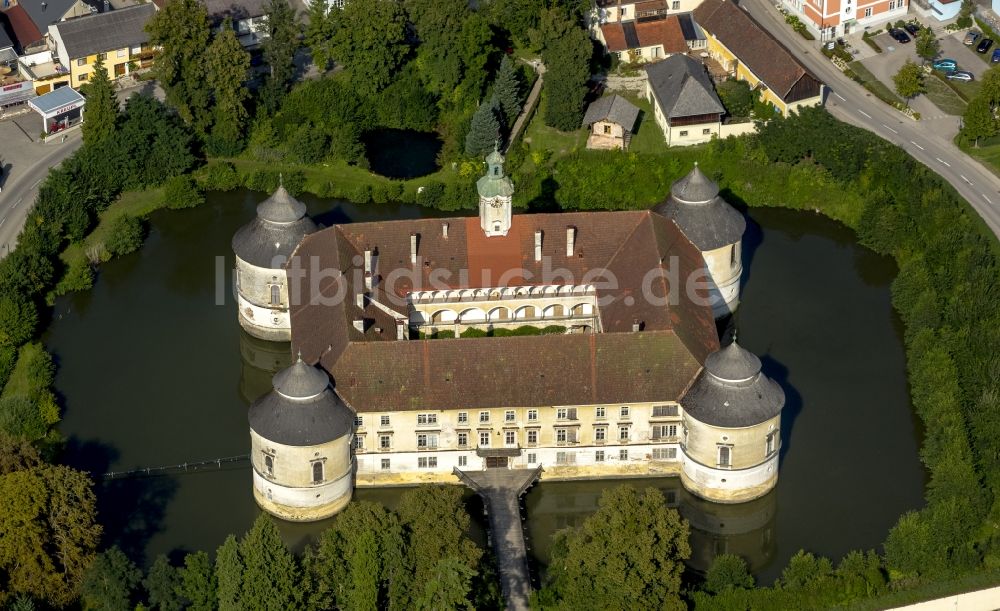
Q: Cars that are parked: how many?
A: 7